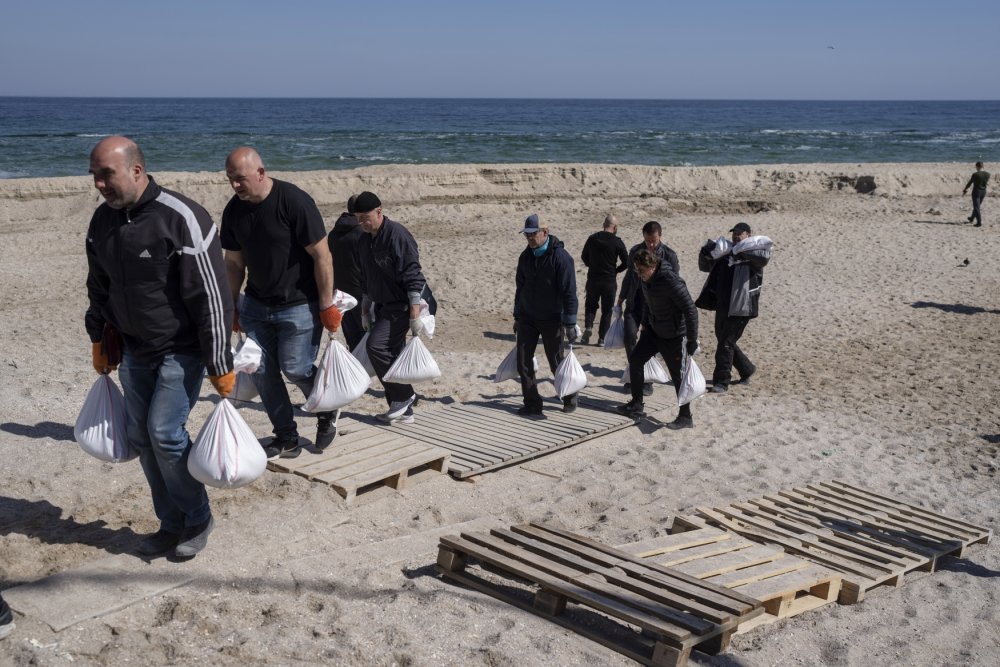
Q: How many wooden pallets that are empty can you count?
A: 3